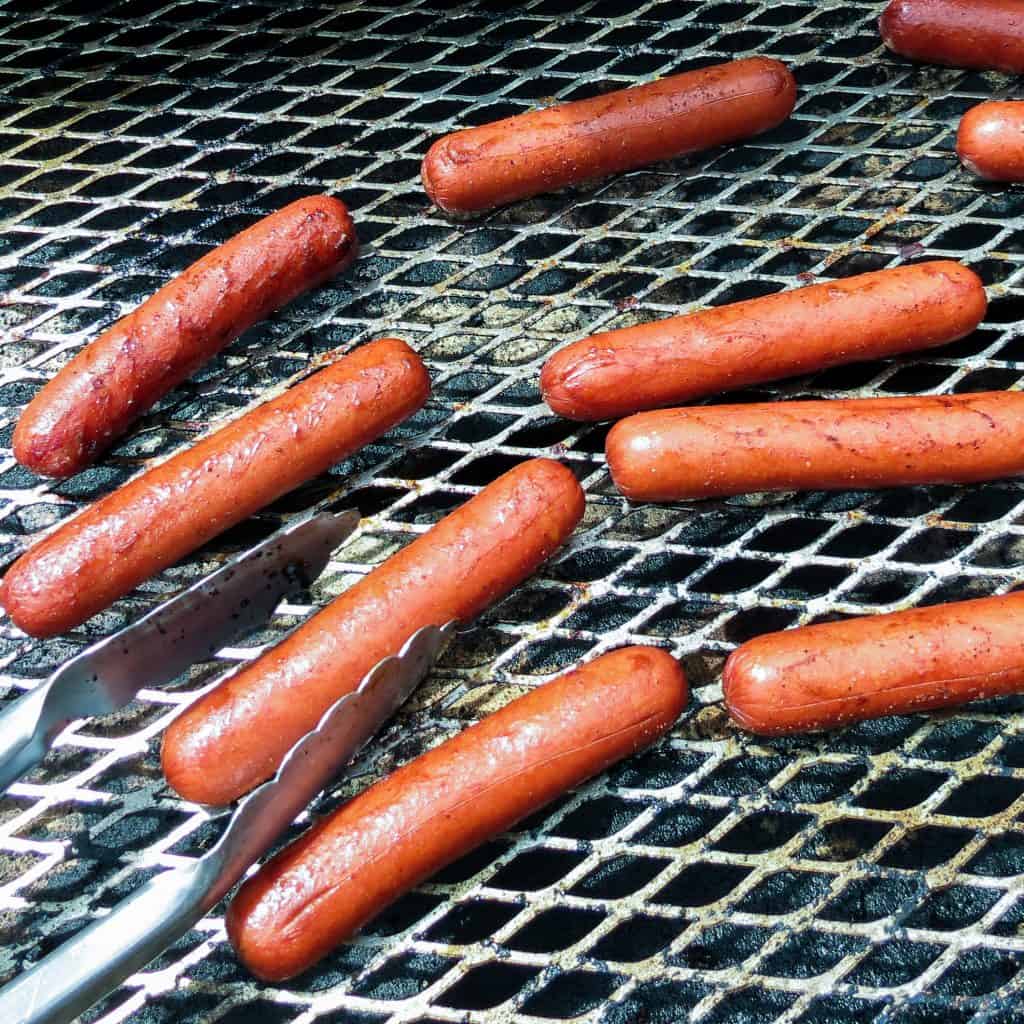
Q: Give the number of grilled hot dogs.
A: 10